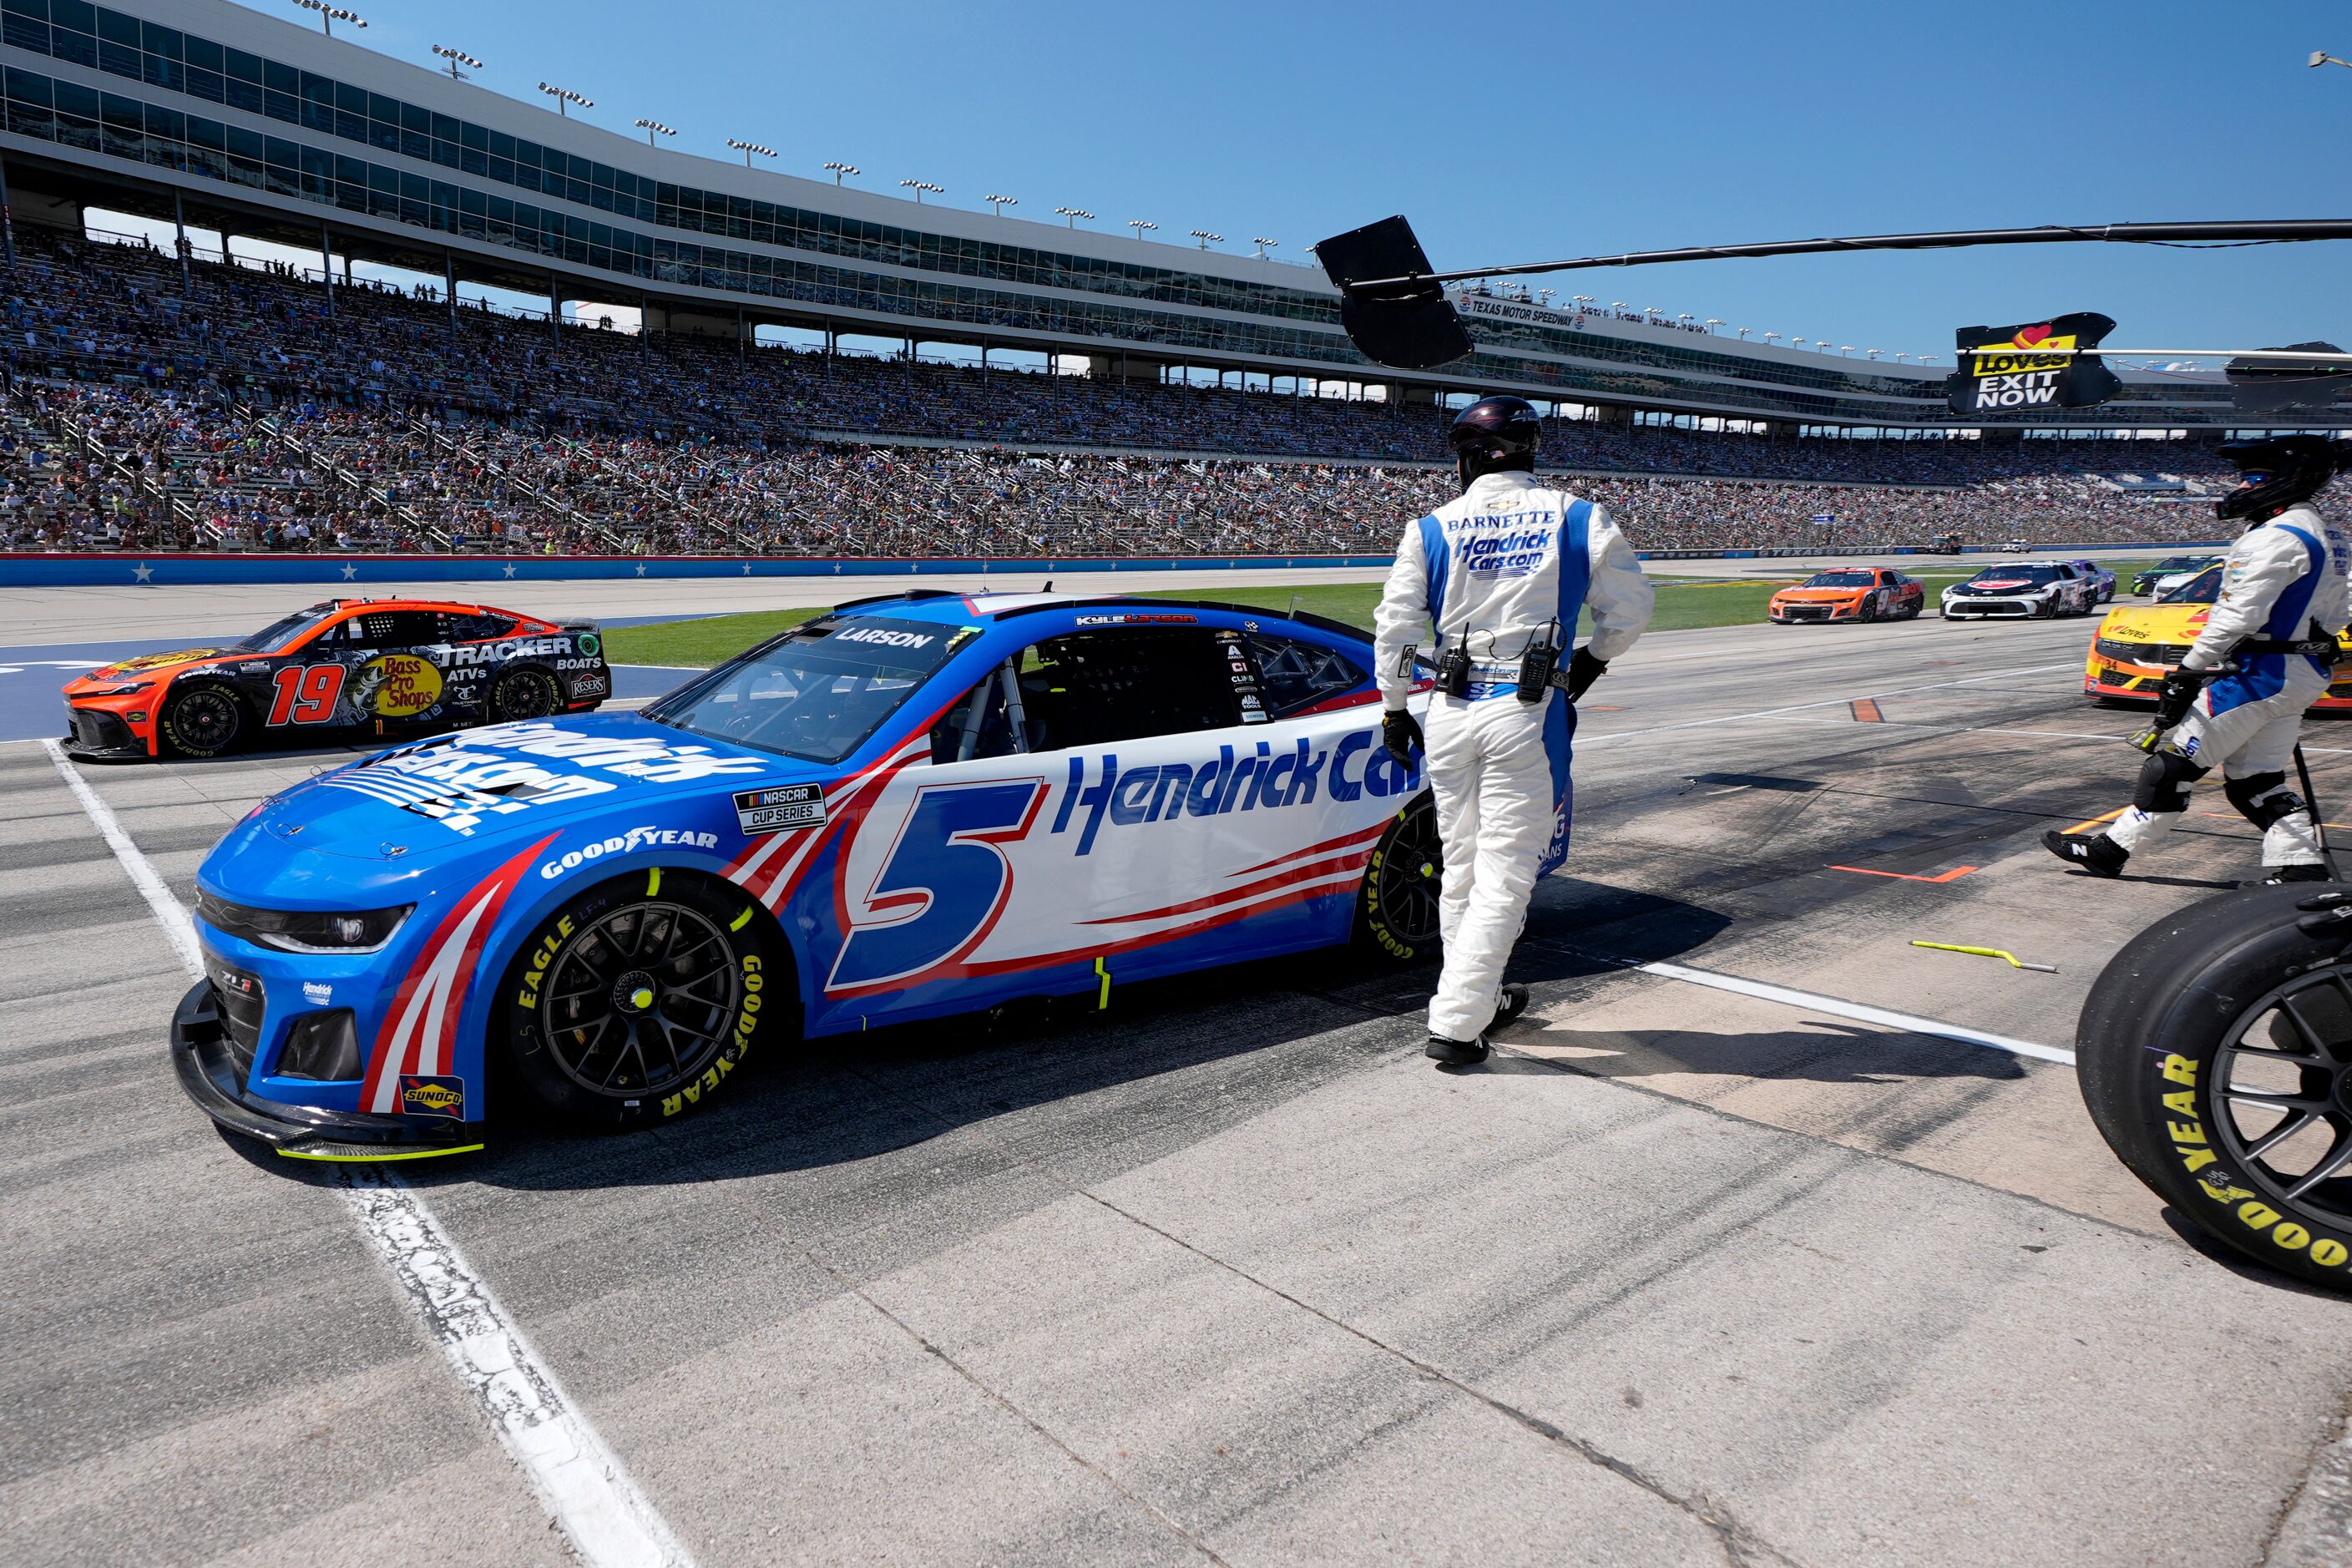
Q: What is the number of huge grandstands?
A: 1